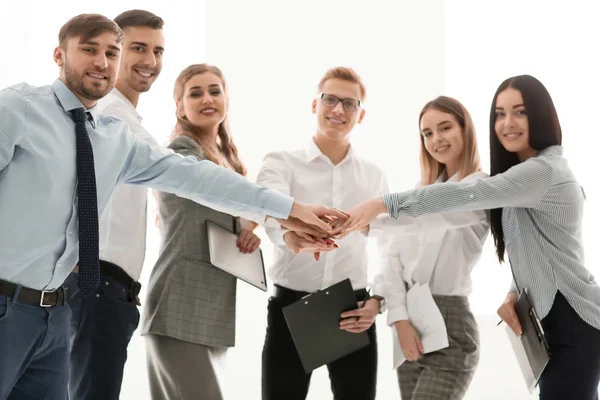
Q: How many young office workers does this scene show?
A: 6